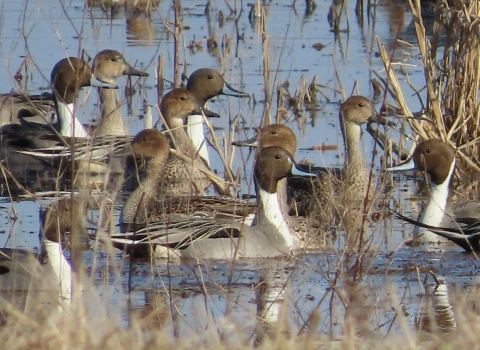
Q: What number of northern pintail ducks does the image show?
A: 10